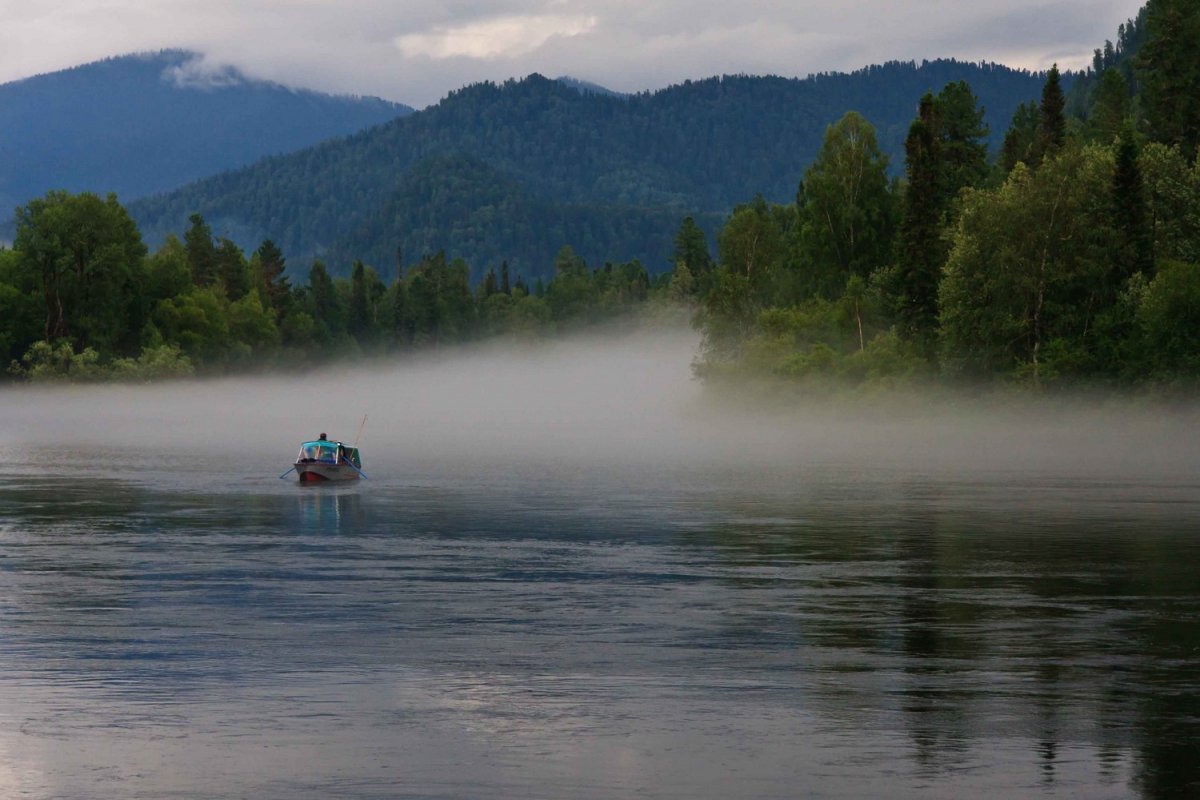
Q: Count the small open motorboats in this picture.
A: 1